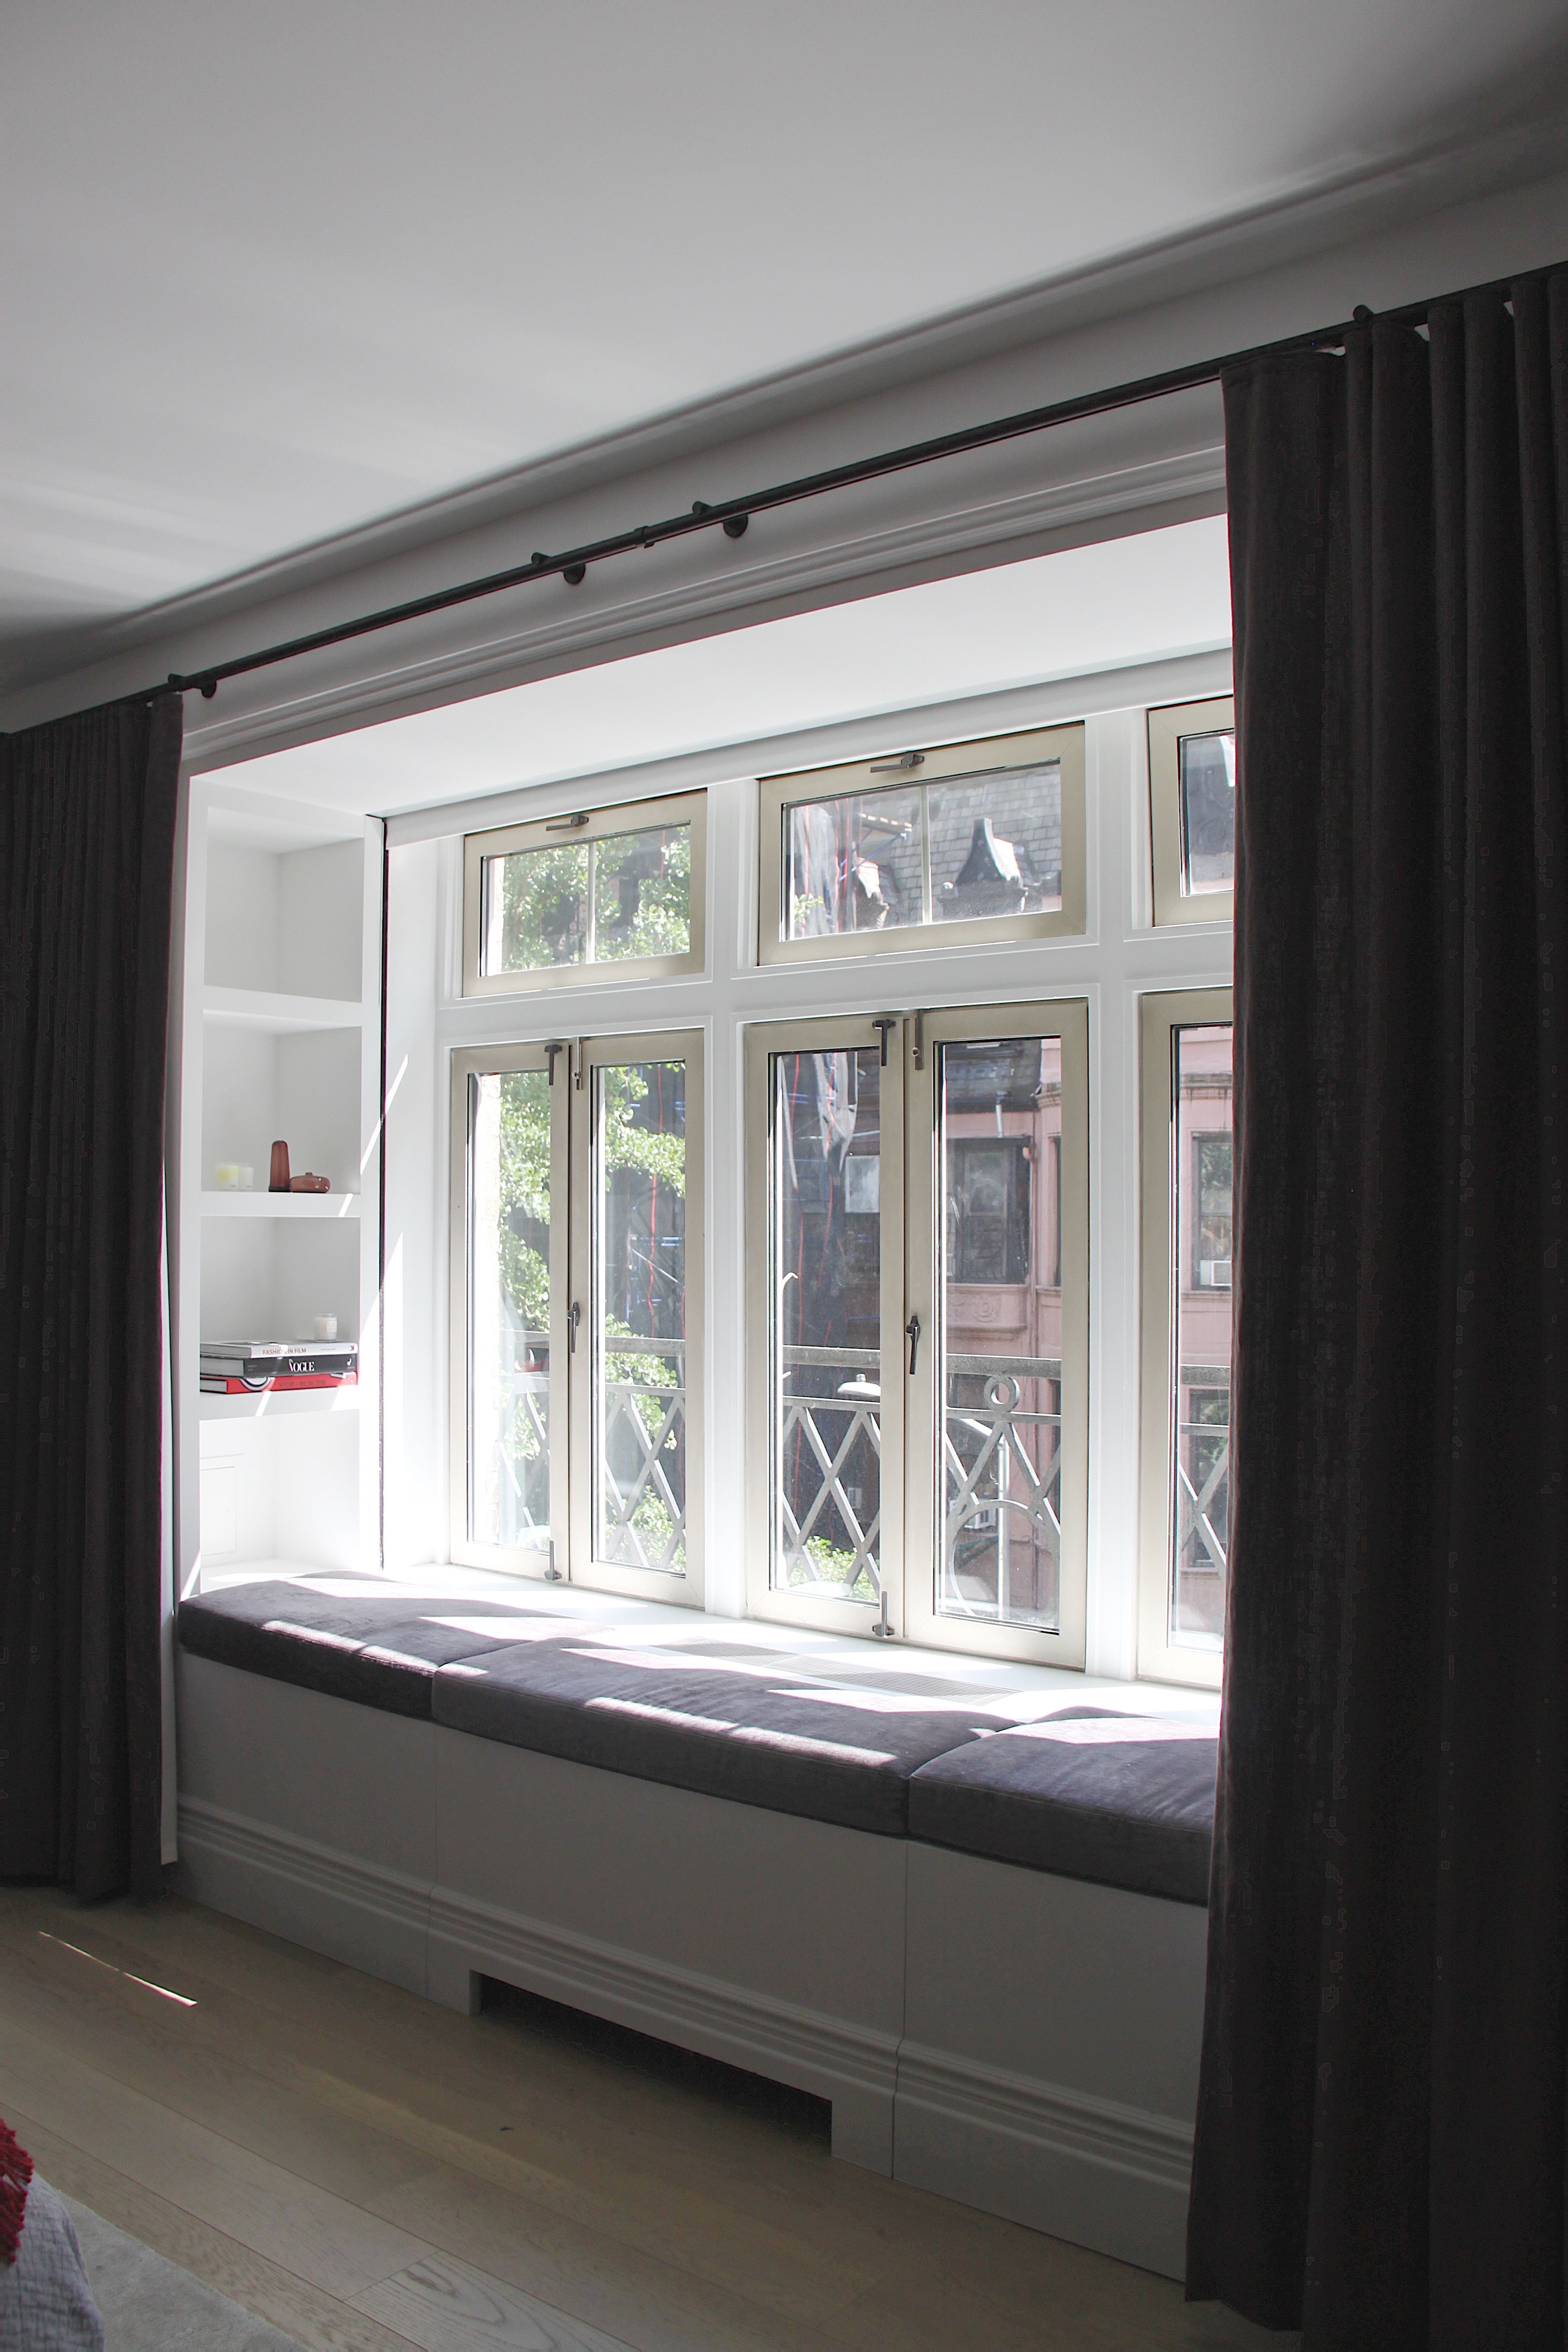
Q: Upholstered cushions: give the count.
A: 3